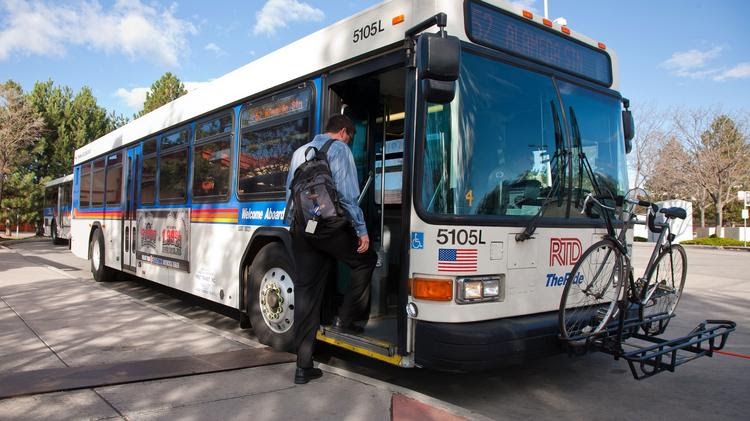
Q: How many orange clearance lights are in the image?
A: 5